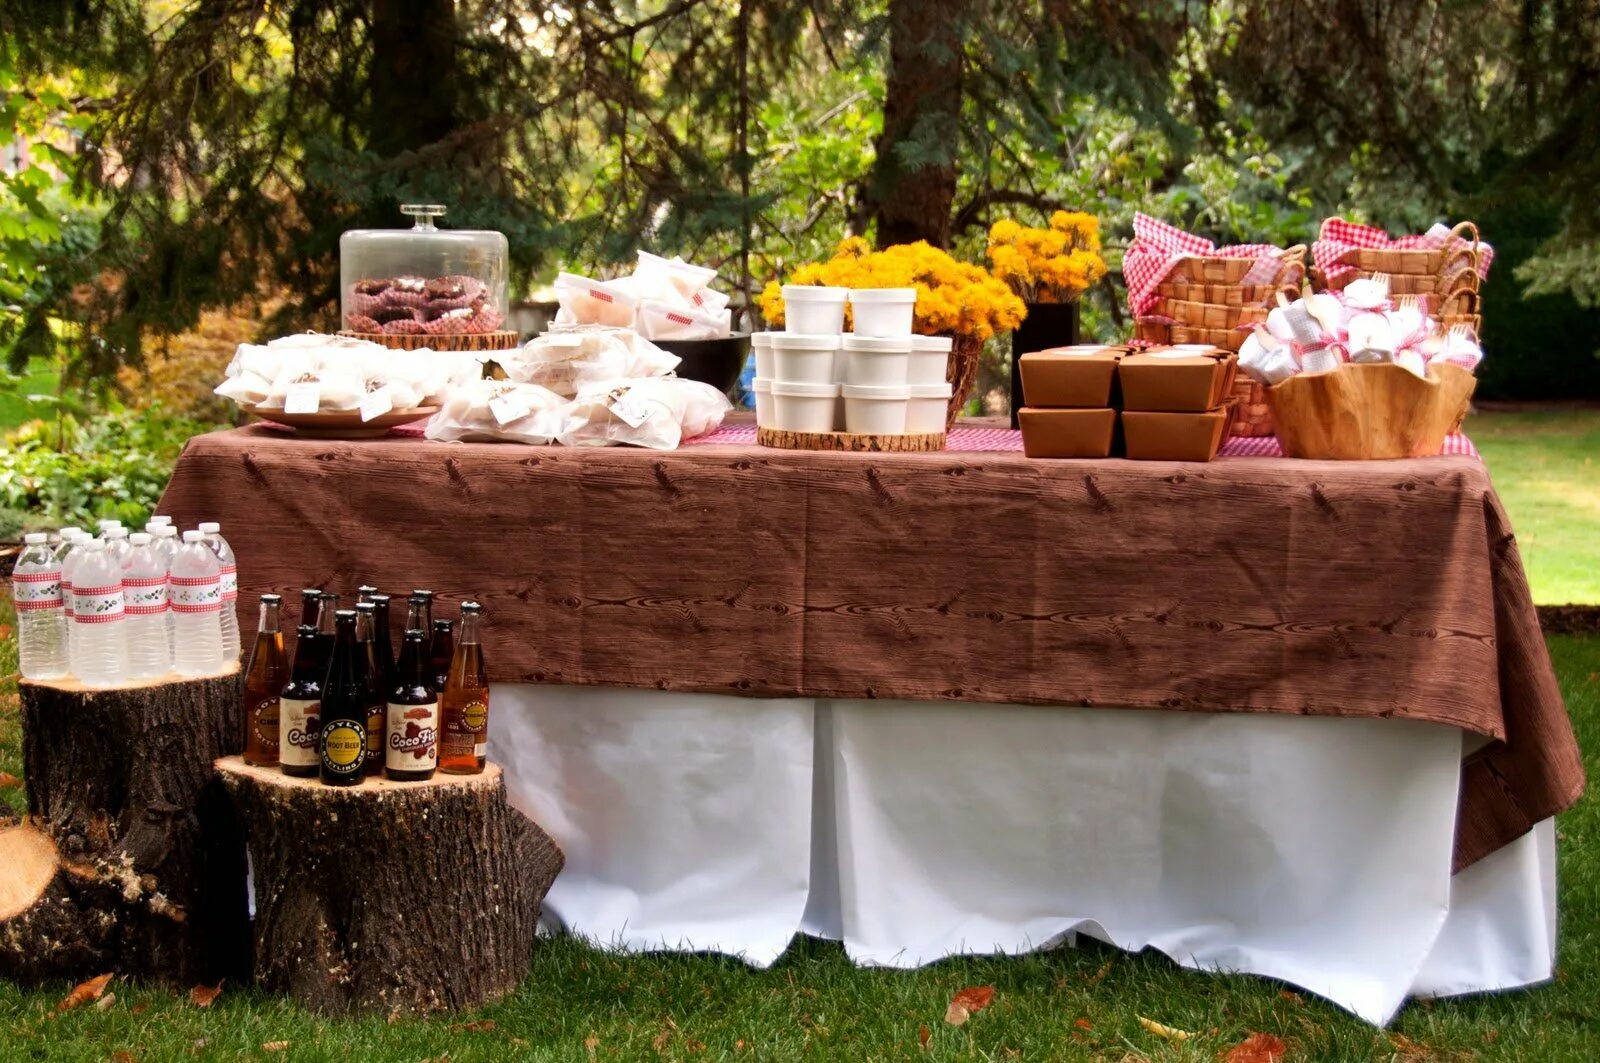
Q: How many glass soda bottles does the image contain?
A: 13